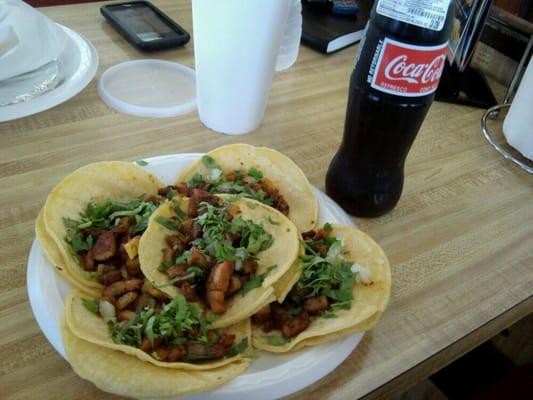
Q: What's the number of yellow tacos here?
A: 5